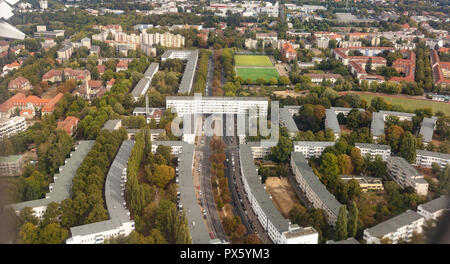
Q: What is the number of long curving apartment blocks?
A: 5